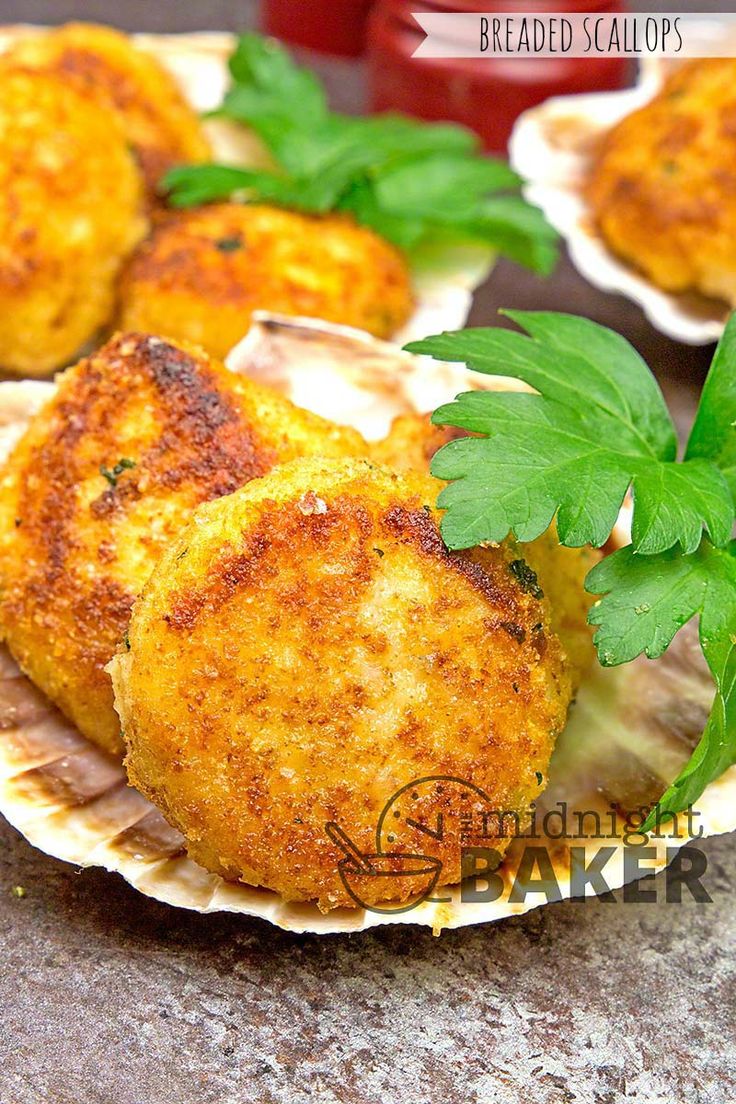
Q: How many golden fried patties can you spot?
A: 7